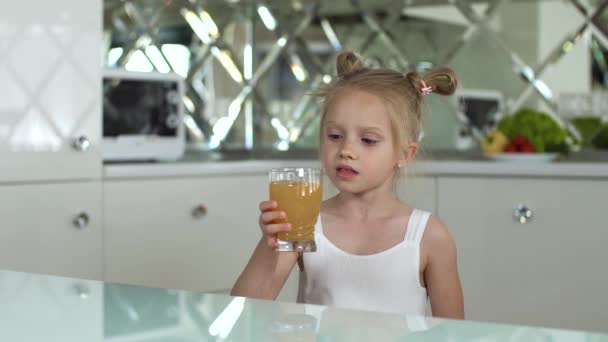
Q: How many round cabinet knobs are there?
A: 4